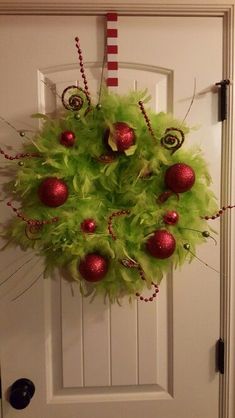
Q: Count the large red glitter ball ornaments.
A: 5